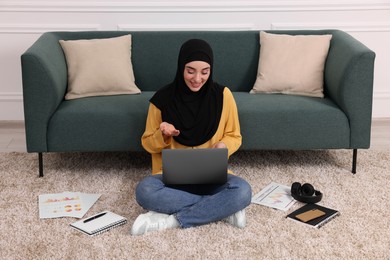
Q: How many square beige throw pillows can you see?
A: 2